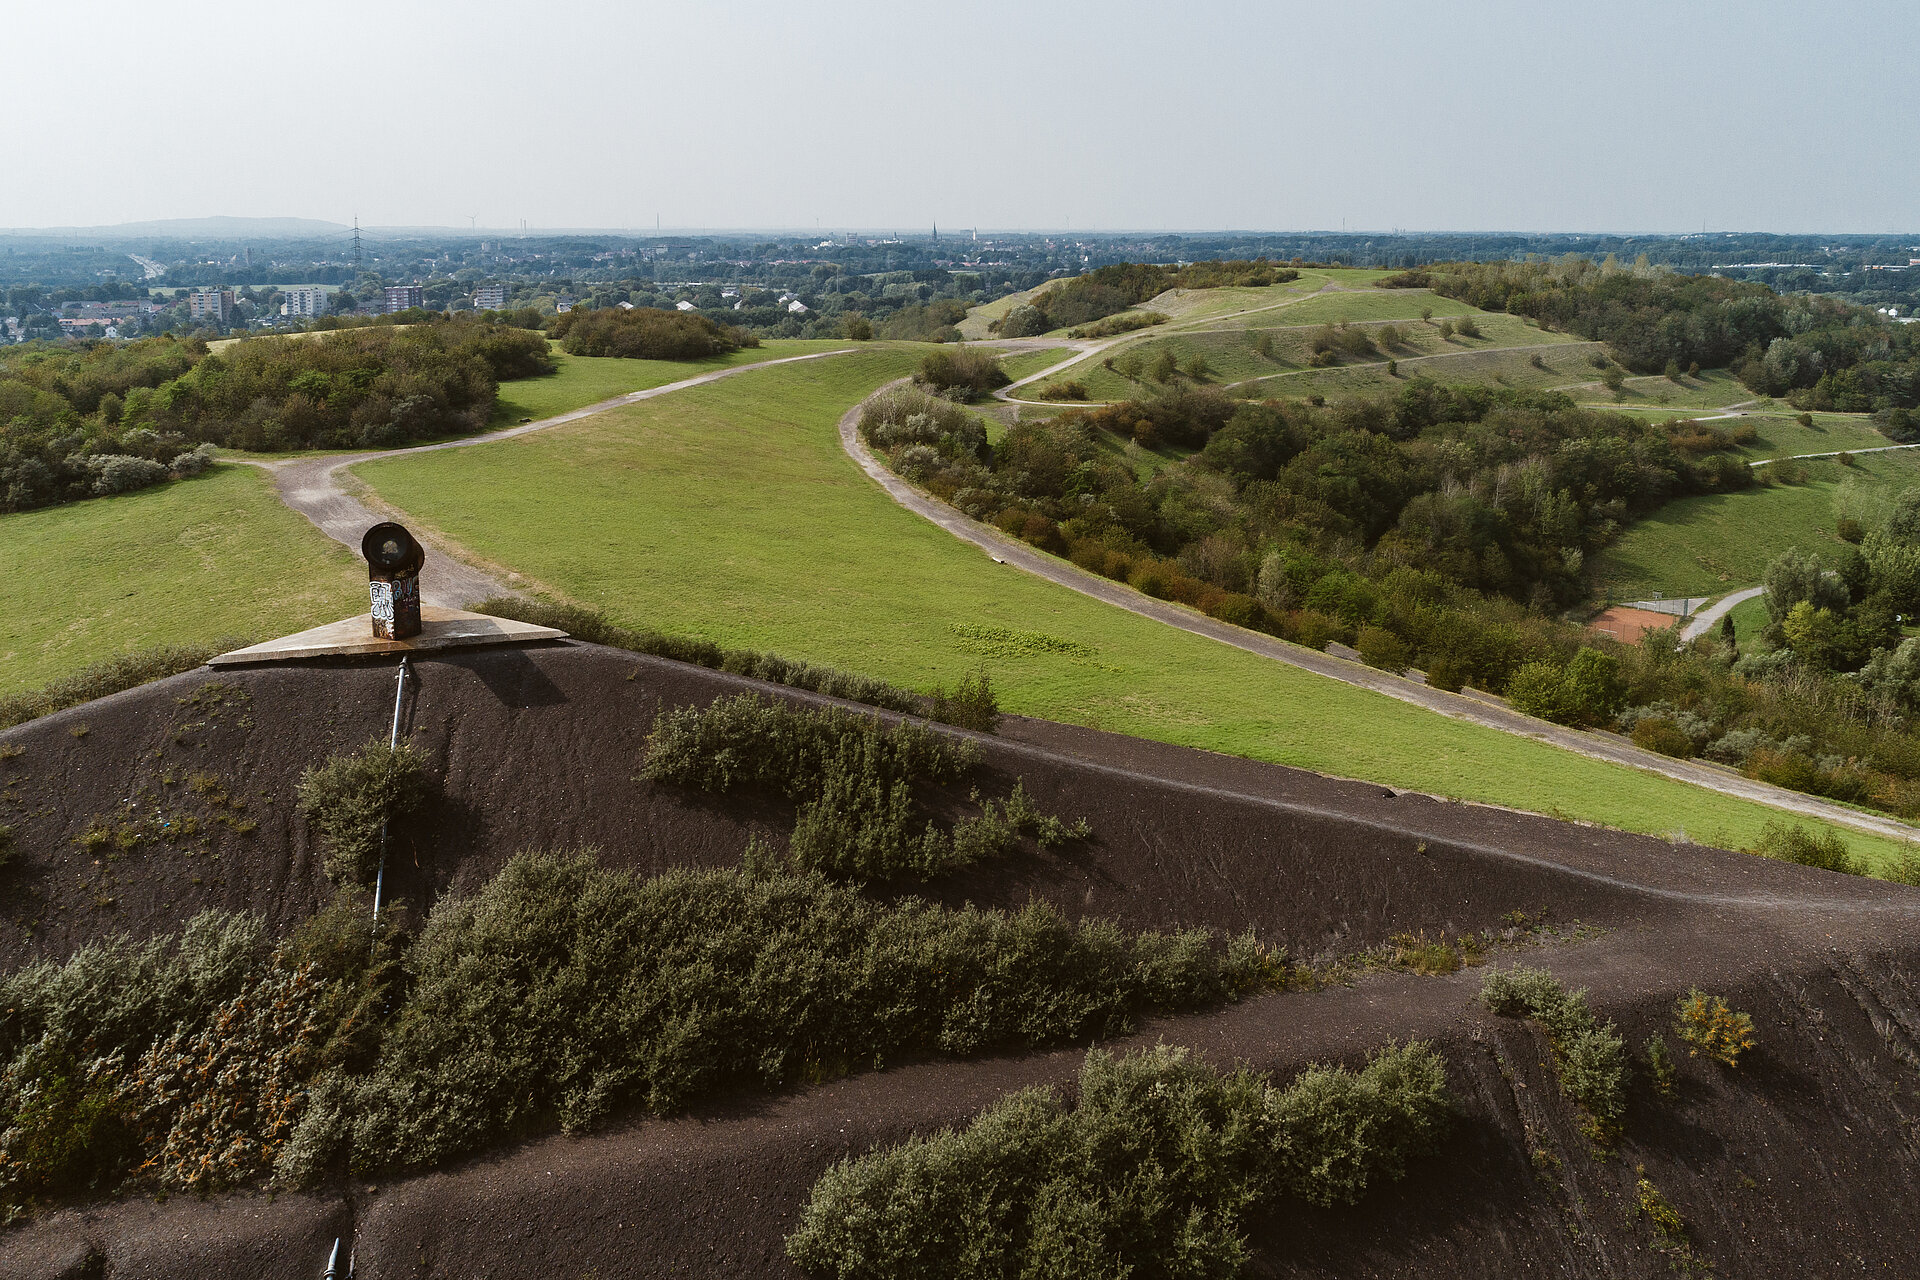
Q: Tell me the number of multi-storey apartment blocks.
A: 4